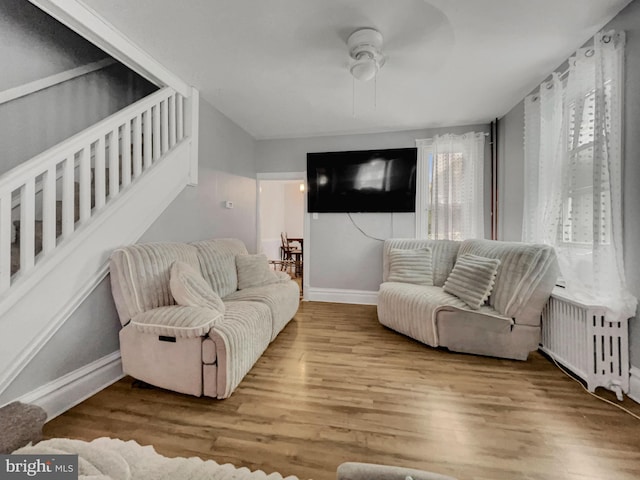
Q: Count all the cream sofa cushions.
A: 4